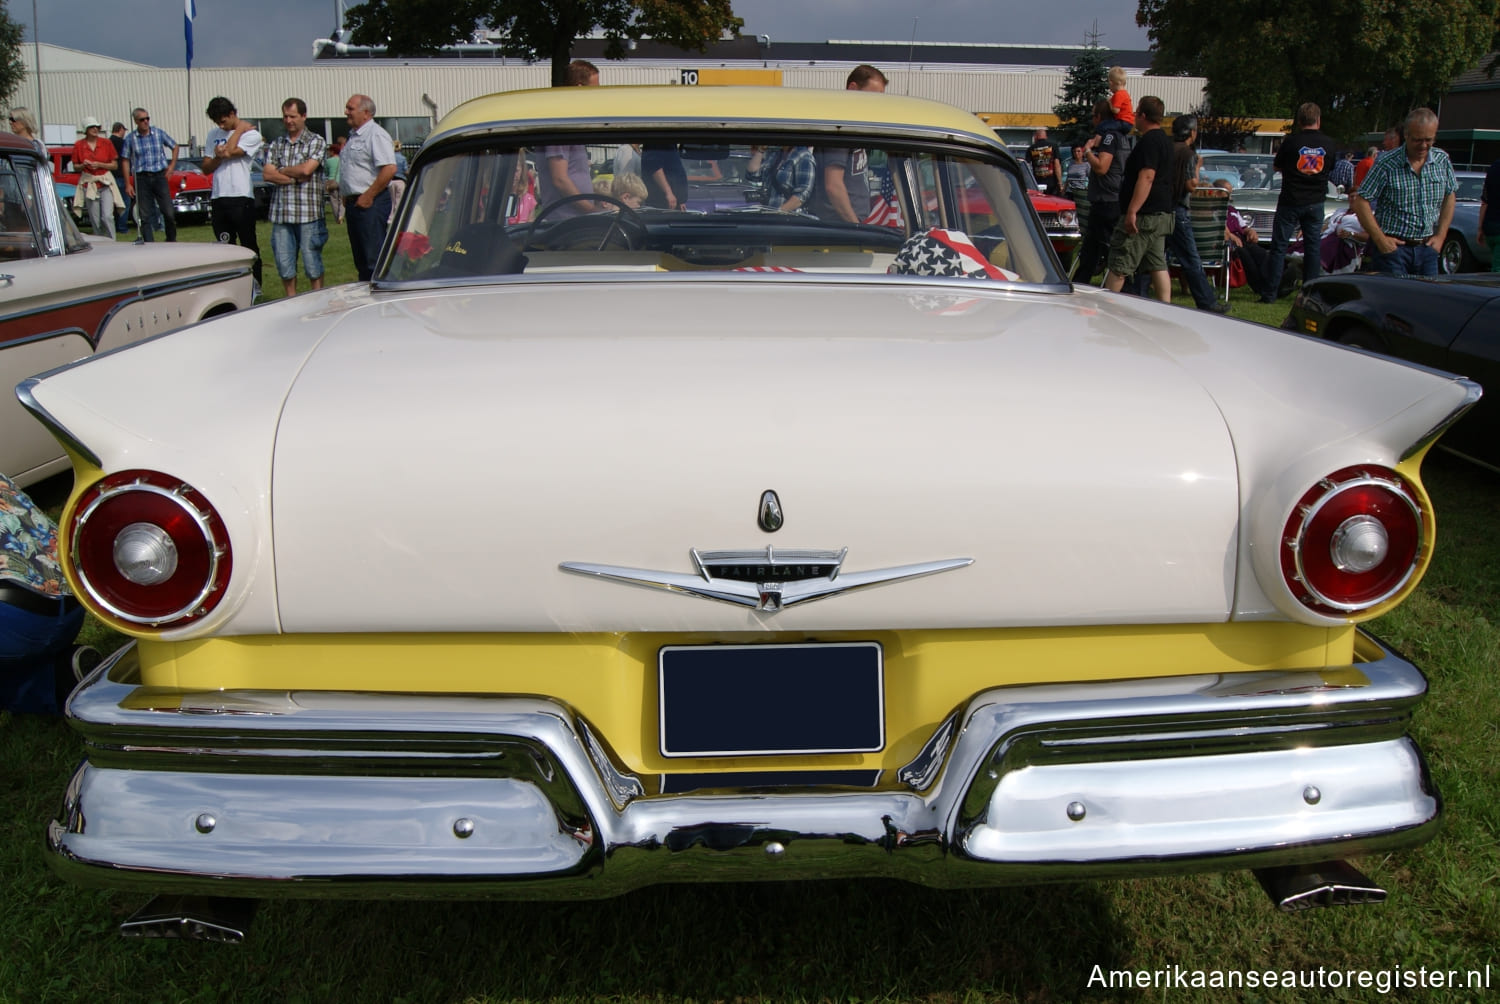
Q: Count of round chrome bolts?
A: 5